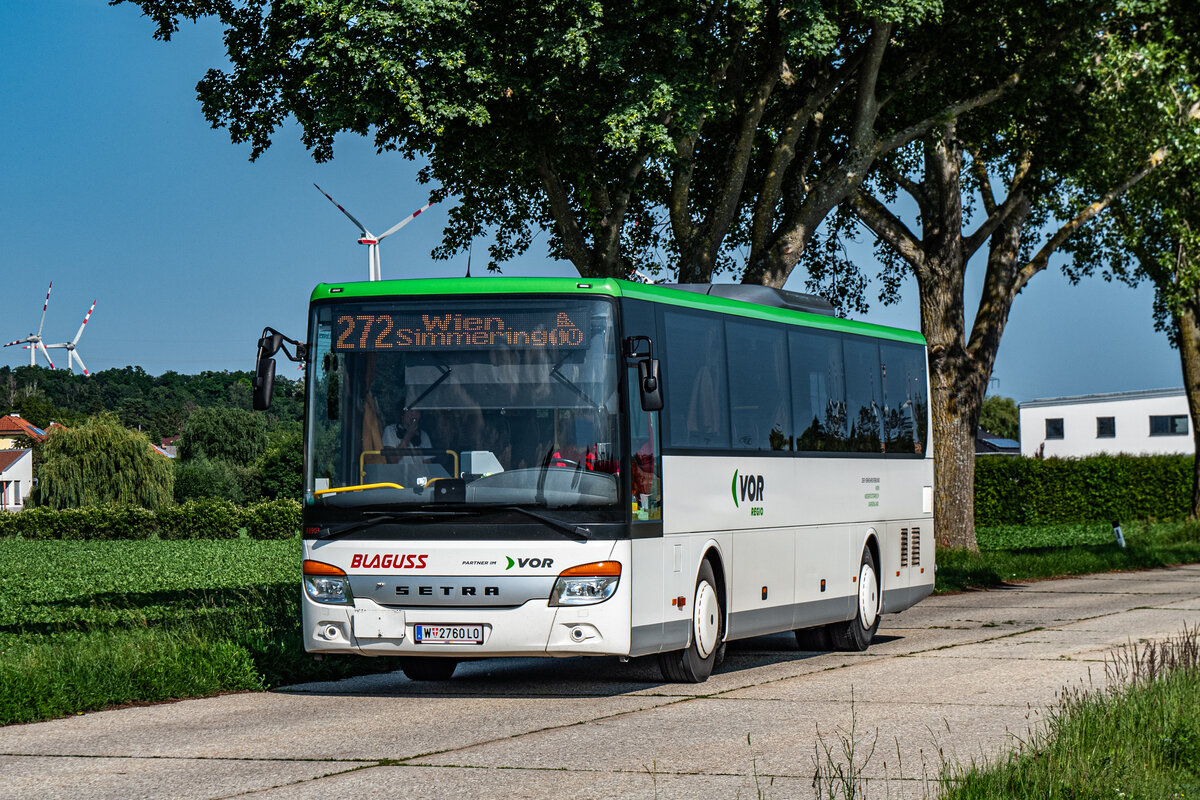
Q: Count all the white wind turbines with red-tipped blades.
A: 3